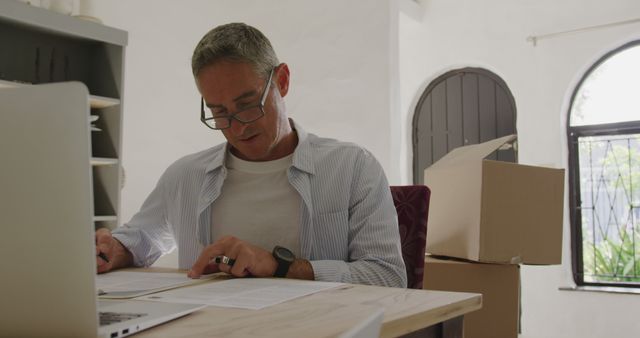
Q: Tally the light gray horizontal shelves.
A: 3